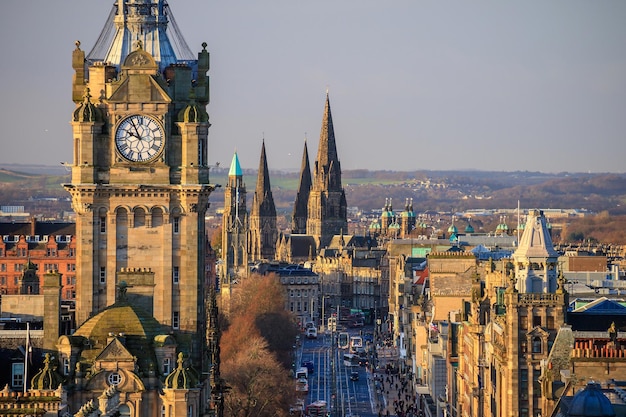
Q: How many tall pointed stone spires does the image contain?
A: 3